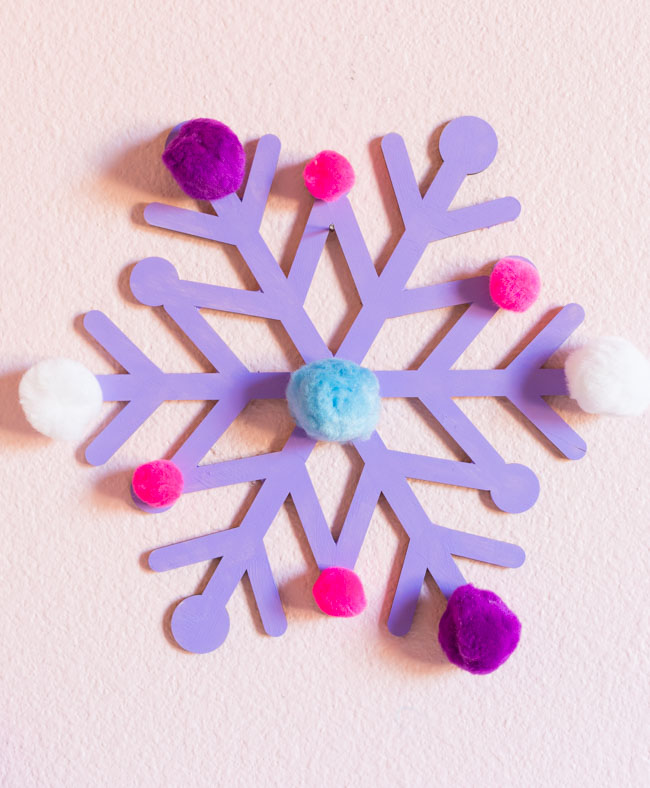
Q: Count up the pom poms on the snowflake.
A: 9